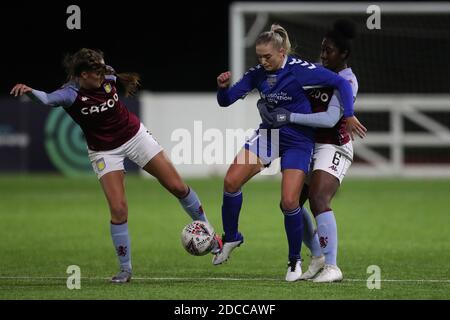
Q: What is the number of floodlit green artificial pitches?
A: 1